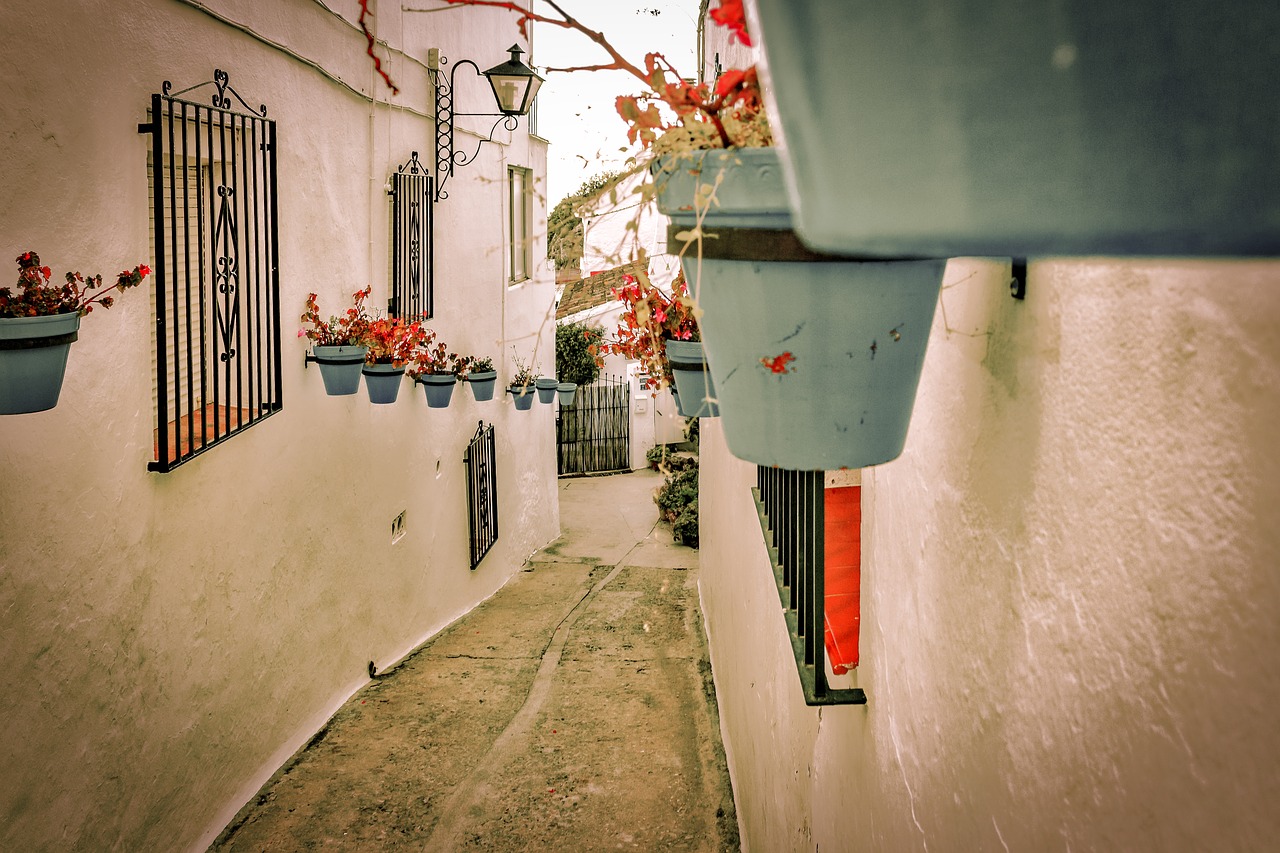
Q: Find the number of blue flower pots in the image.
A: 12